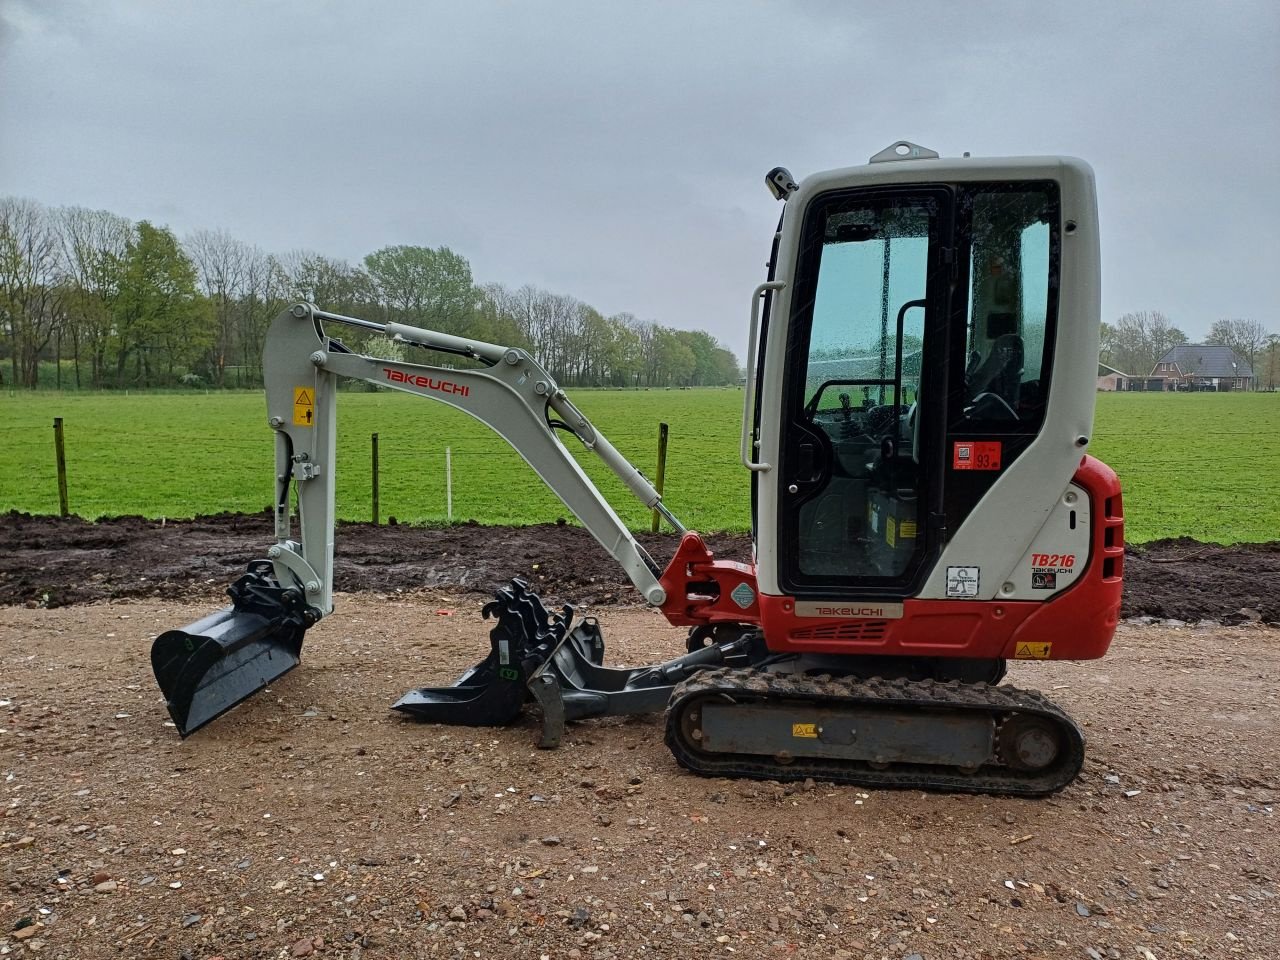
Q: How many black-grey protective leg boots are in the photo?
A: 0